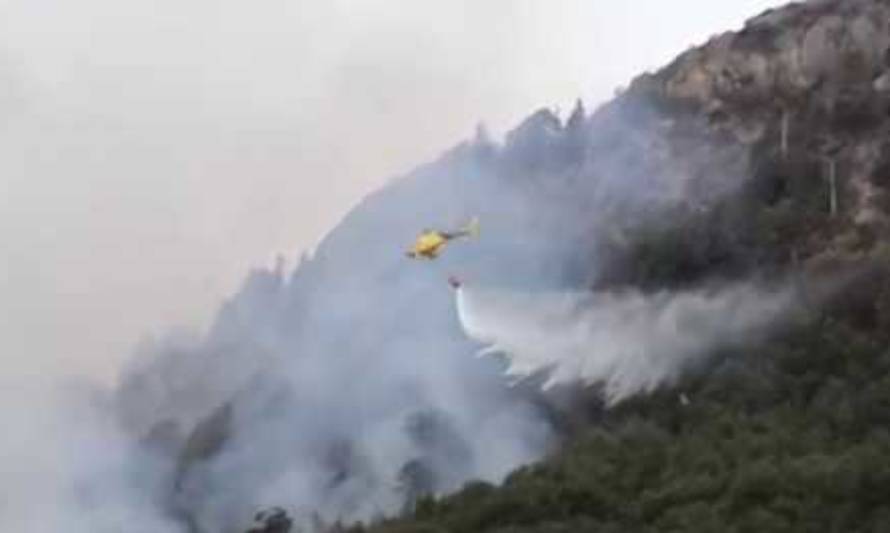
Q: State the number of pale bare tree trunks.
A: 2